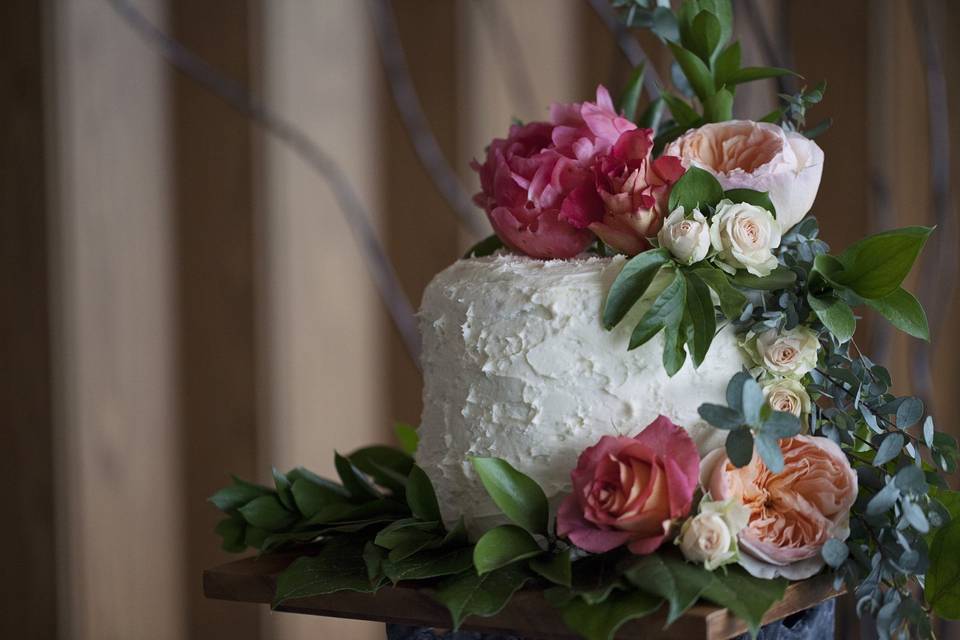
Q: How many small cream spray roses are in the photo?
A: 5